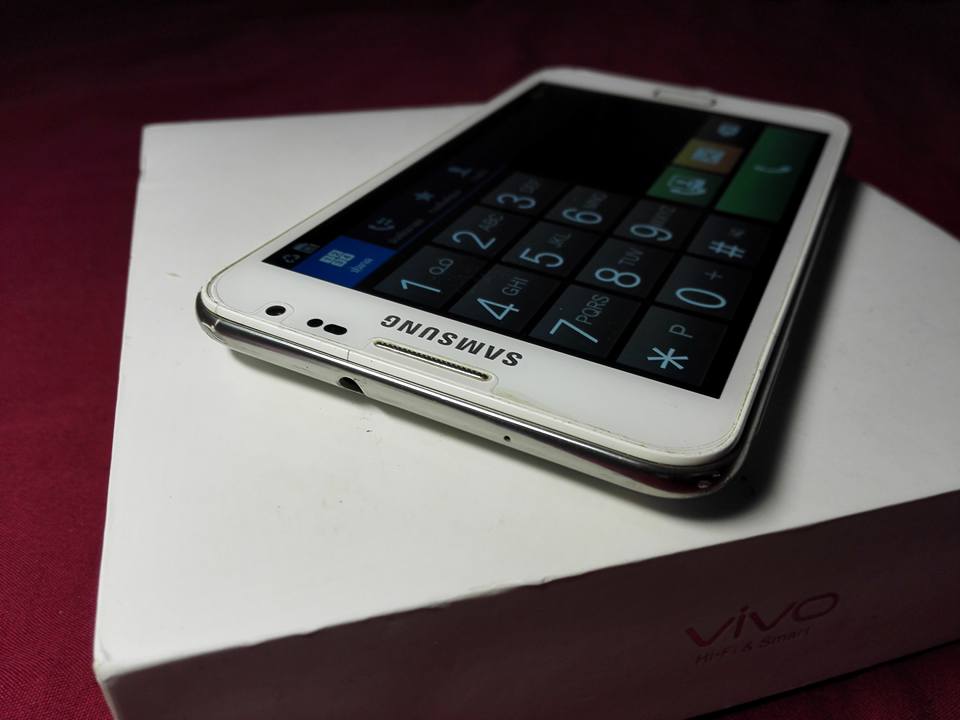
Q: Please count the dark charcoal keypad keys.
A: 12